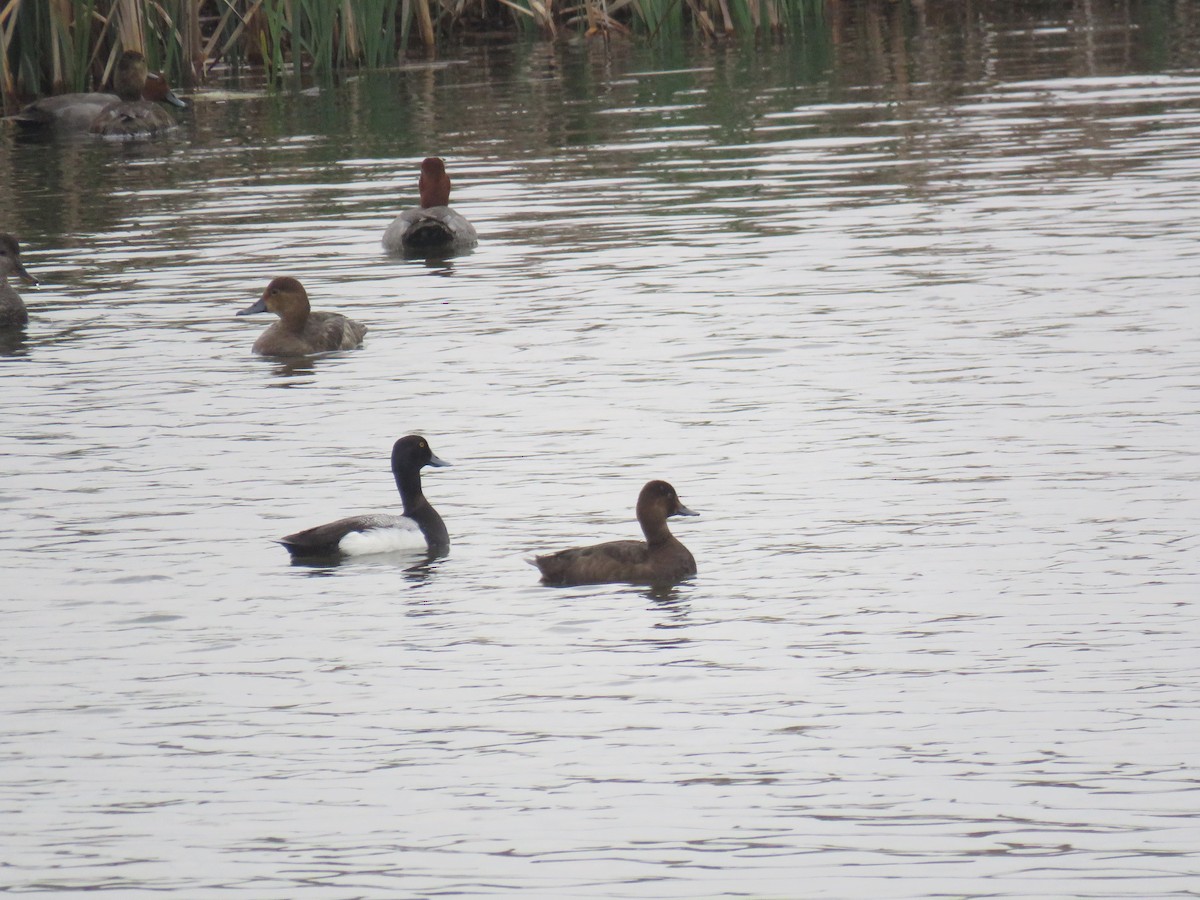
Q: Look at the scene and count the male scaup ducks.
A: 1